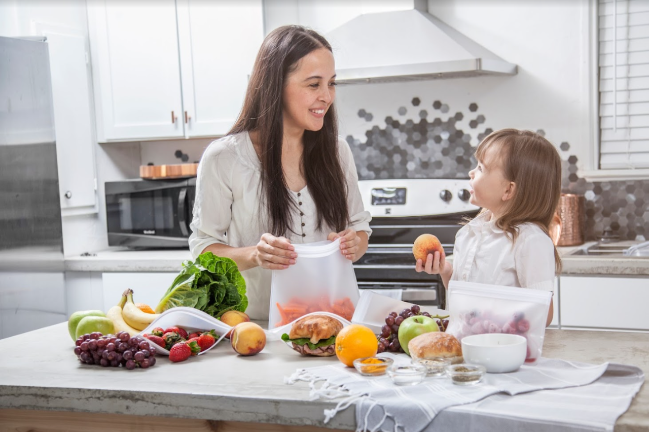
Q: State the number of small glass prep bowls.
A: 4